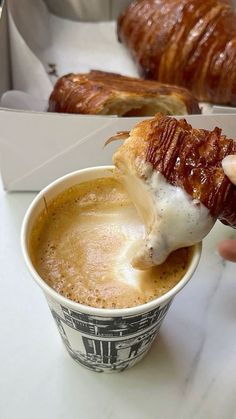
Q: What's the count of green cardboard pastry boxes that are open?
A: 0